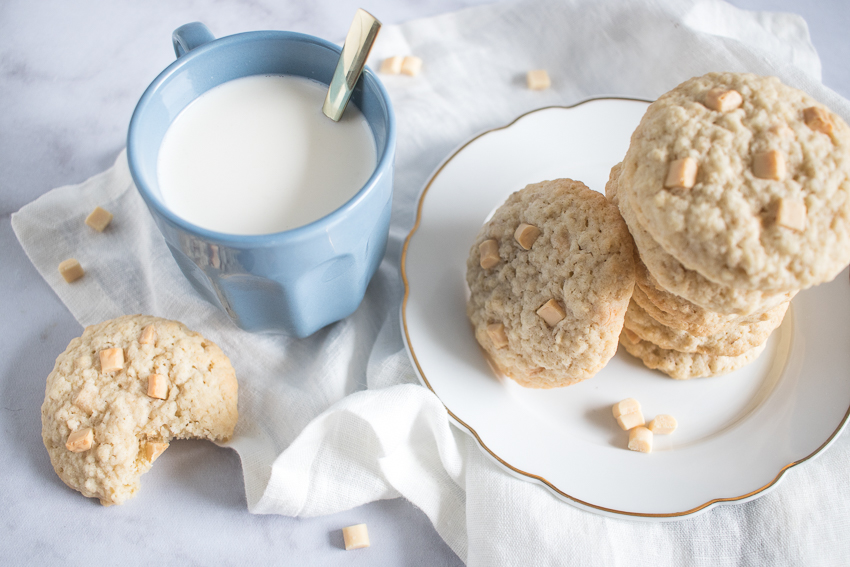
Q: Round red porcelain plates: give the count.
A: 0